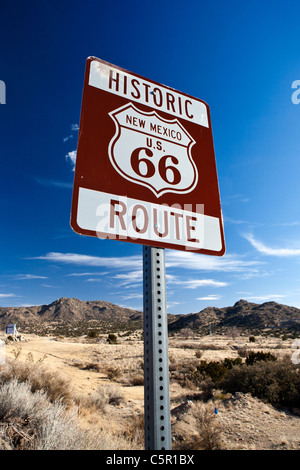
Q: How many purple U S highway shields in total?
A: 0